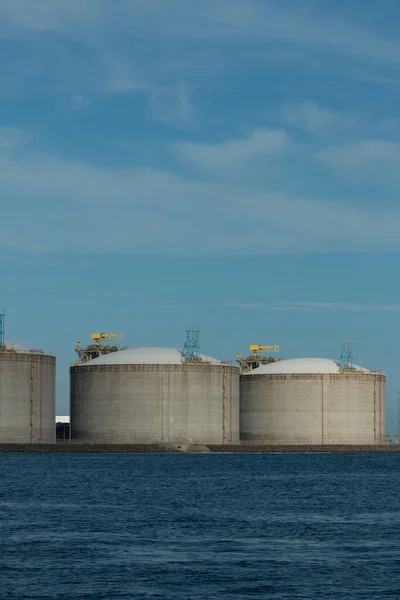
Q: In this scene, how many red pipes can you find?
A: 3